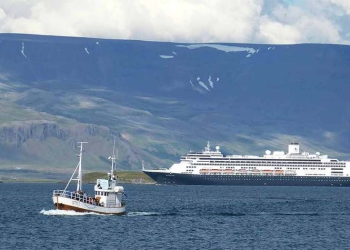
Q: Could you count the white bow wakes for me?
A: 1